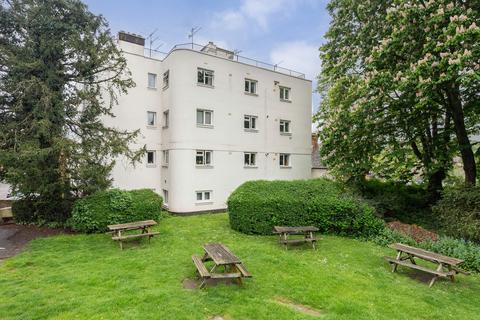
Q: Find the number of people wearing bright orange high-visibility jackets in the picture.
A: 0